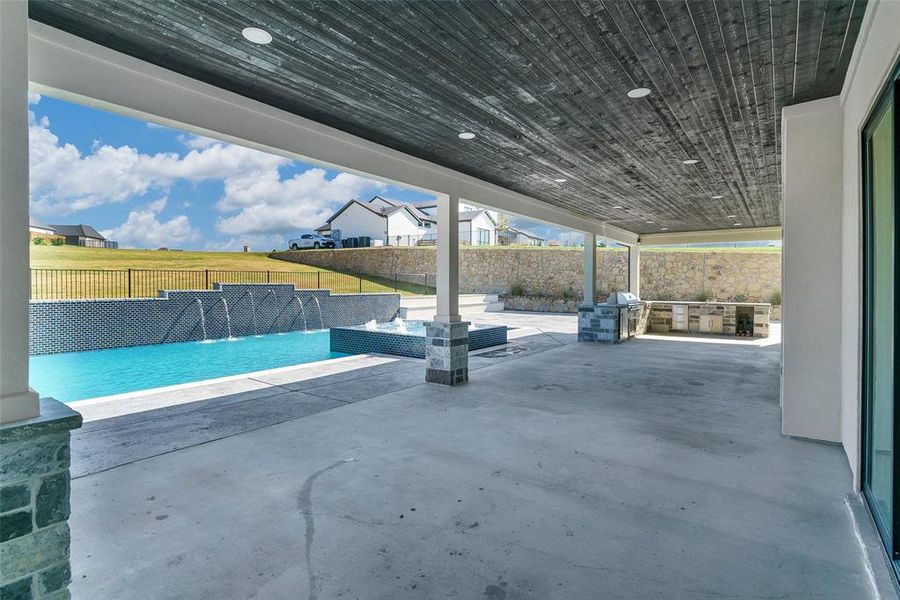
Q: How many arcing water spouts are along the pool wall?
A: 6